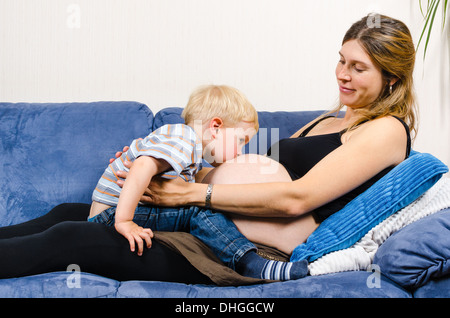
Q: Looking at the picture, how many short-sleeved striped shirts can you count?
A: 1